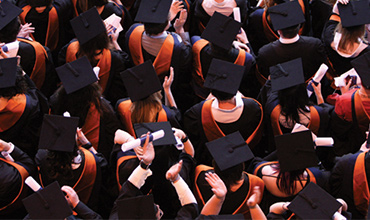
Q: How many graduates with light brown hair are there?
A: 2